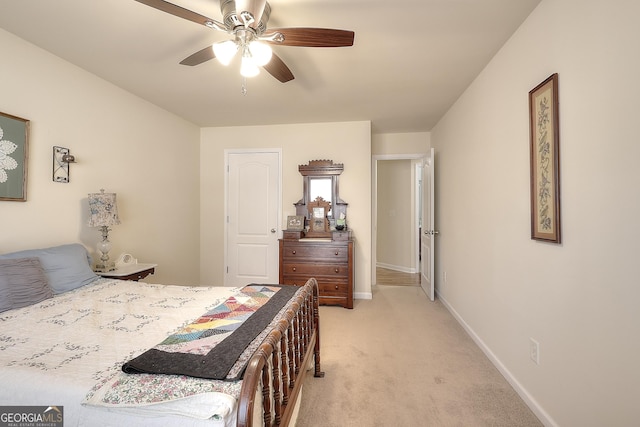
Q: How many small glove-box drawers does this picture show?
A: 2